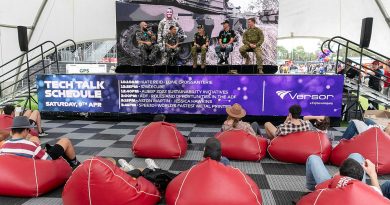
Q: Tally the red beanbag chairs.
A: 9